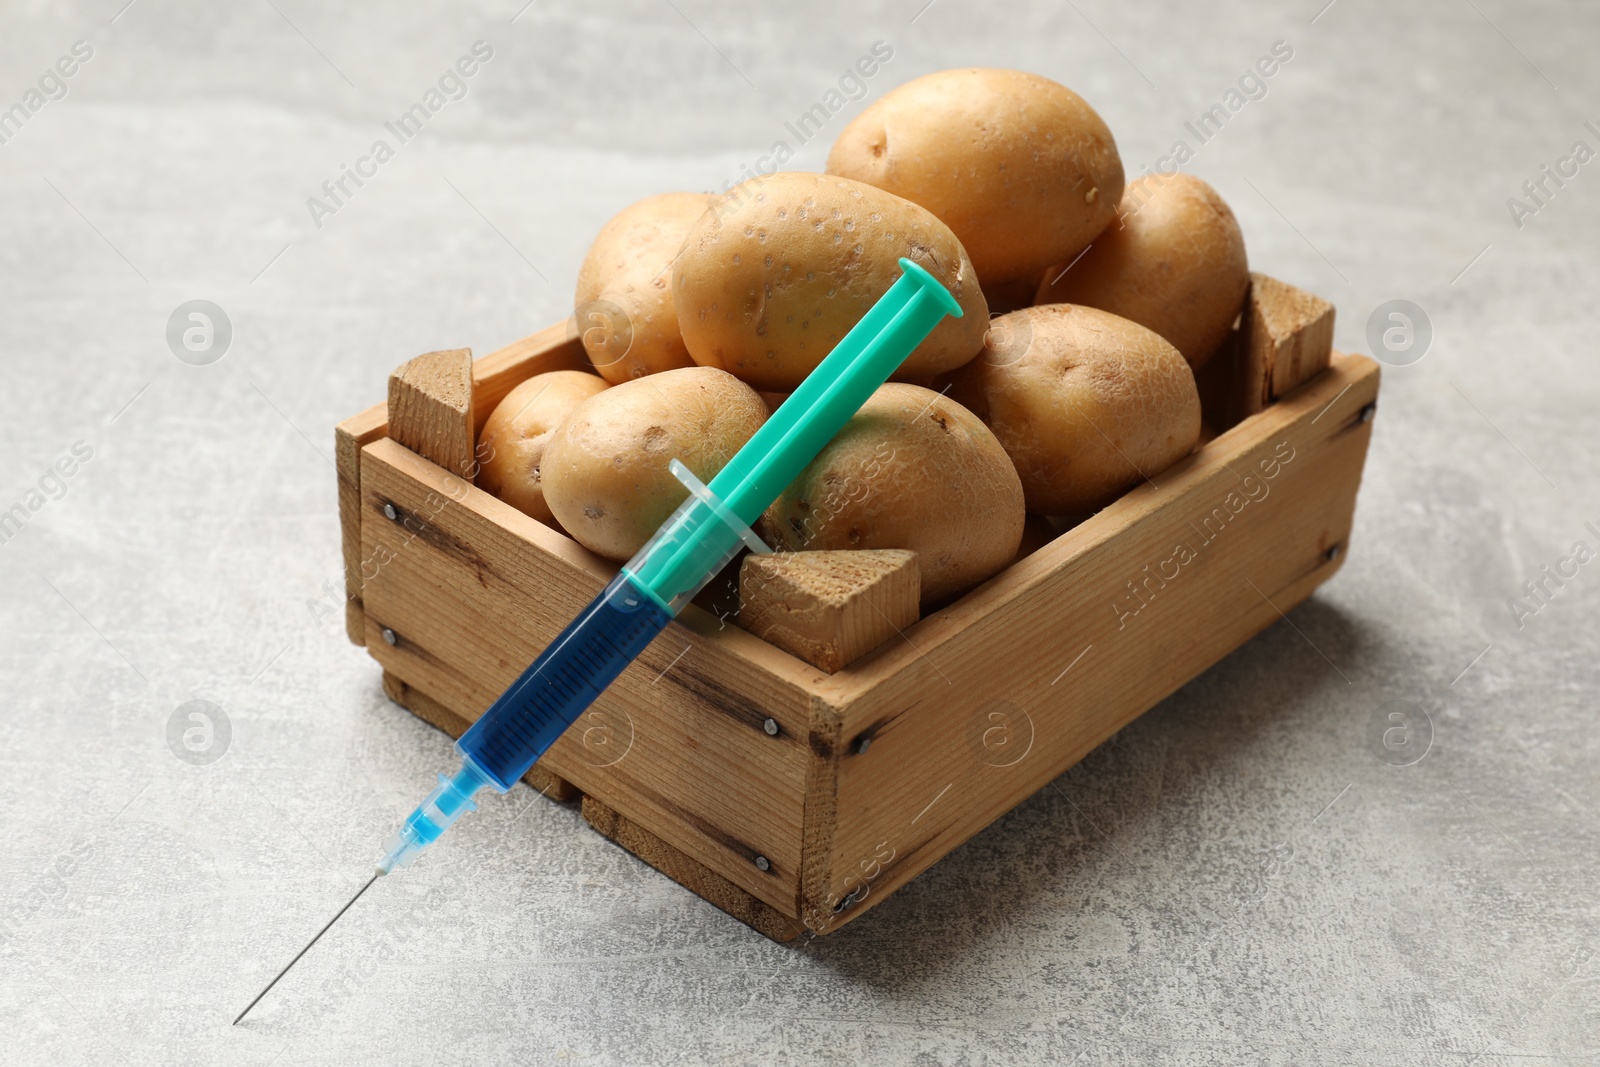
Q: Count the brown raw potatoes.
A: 8